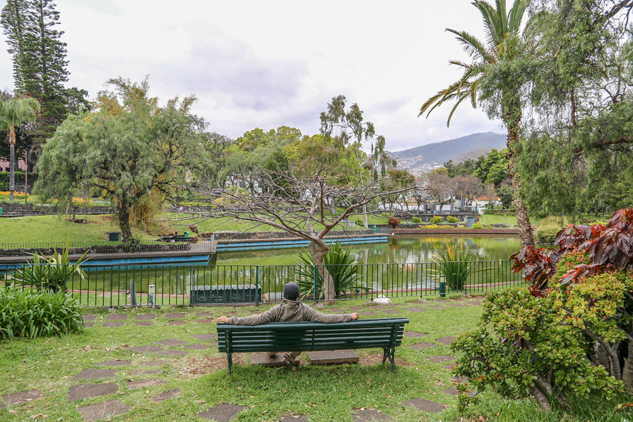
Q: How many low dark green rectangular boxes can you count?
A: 1